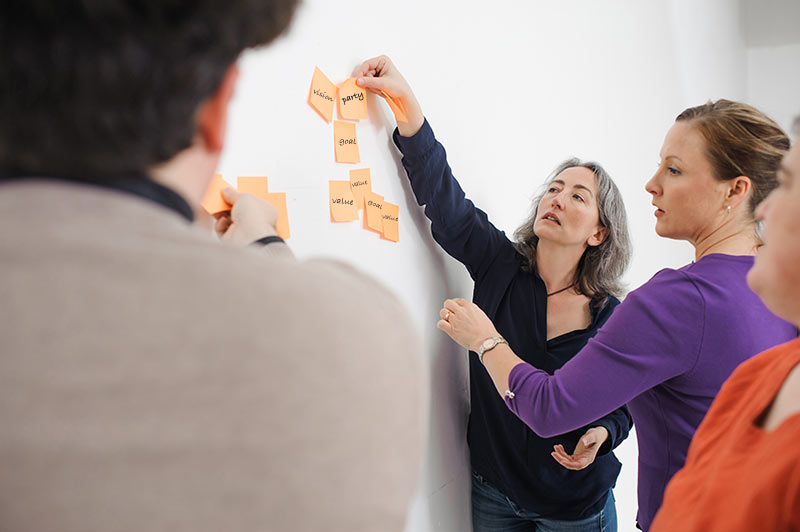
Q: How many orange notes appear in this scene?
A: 11